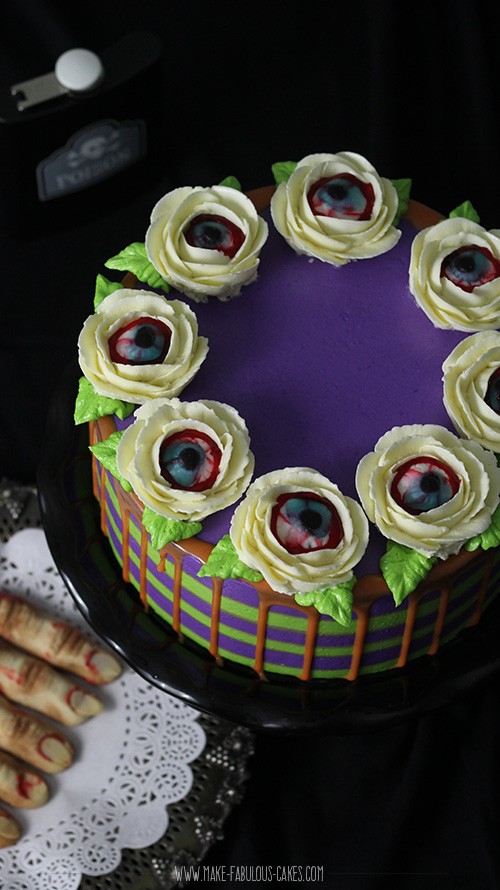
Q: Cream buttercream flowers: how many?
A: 8